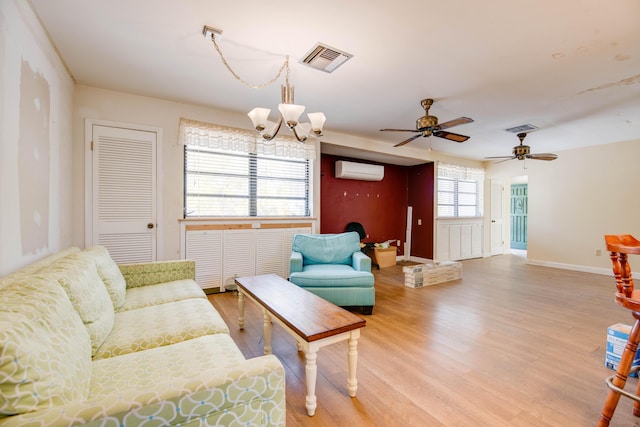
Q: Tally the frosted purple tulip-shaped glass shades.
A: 0